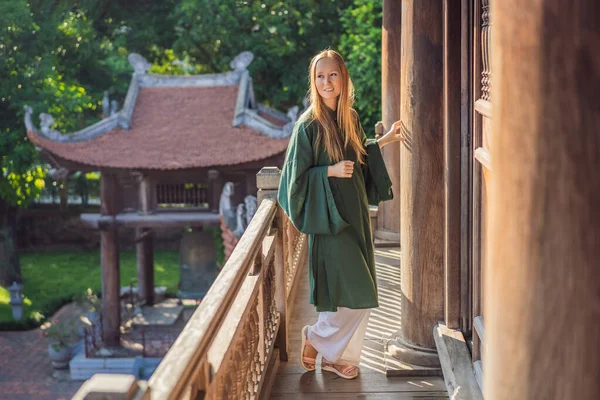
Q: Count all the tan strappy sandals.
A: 2